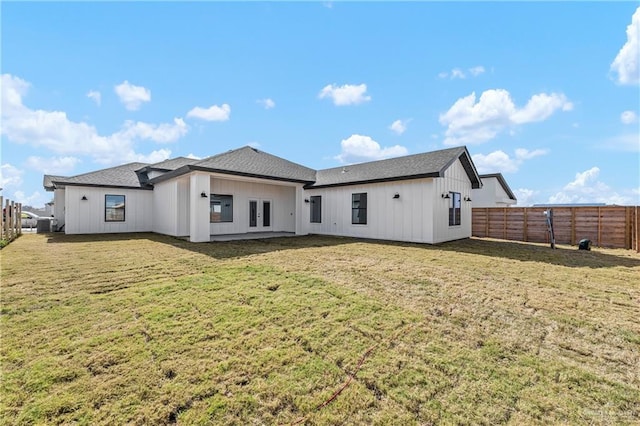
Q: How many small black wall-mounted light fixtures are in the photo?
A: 6